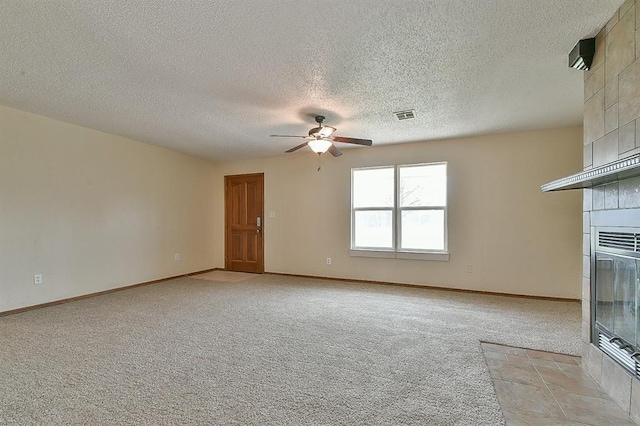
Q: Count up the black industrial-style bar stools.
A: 0